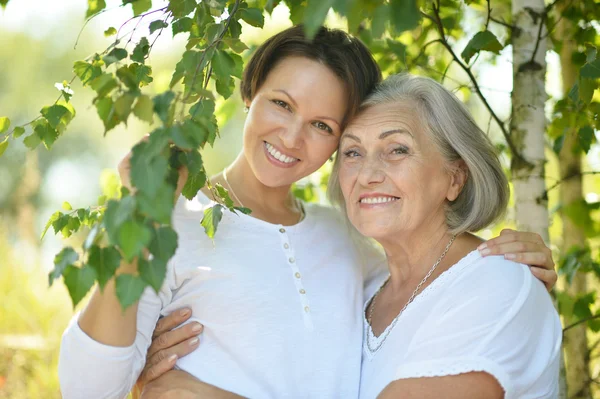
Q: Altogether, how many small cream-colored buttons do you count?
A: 6